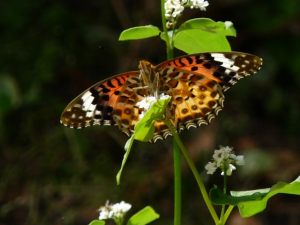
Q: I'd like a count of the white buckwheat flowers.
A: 4